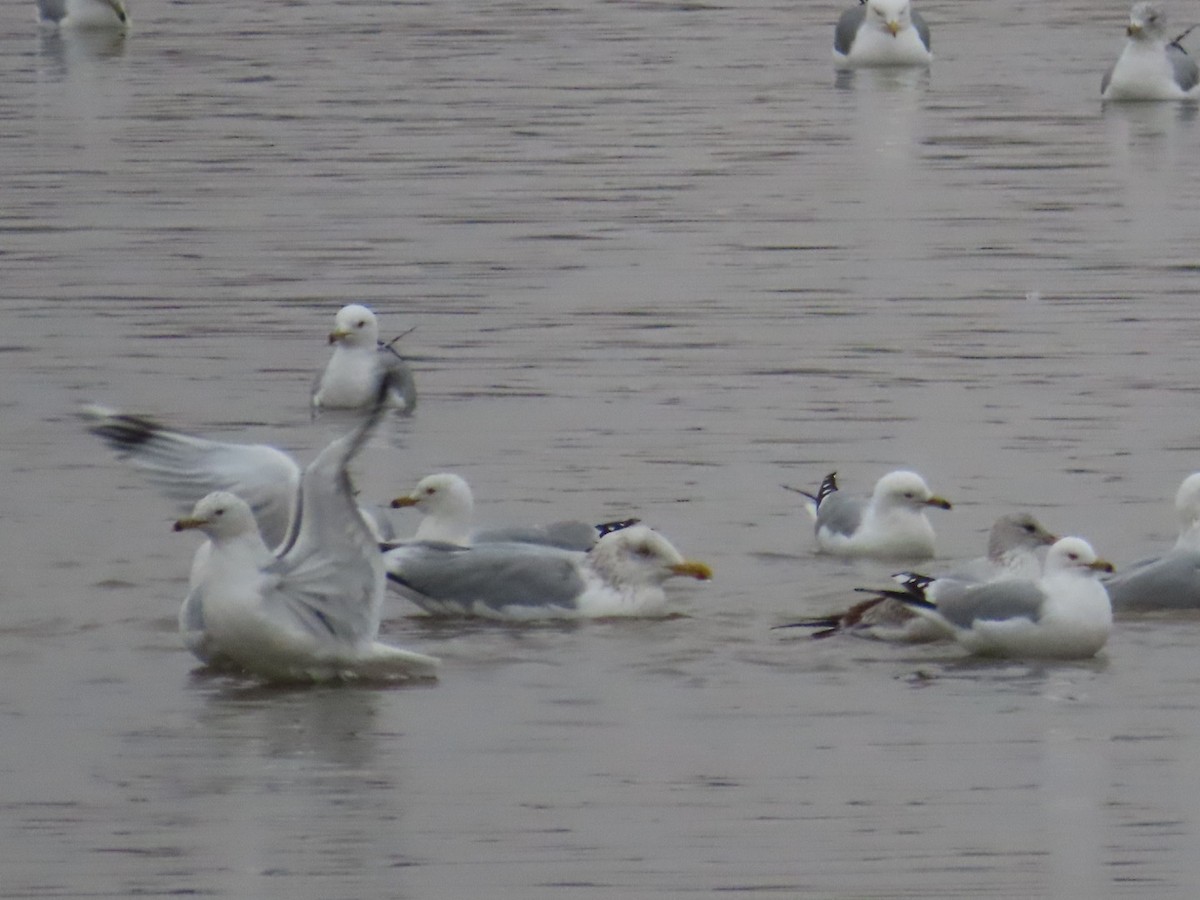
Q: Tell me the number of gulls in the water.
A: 11